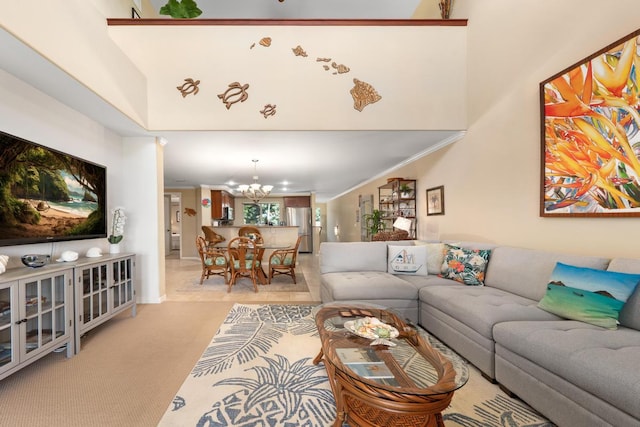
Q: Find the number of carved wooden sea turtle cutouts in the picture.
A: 3